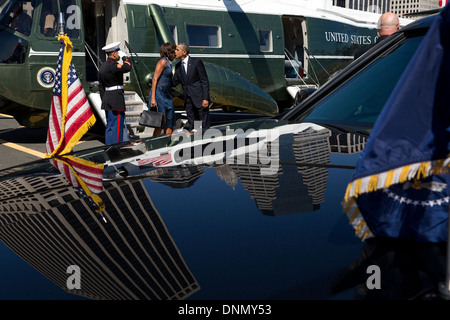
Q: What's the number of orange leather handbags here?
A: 0